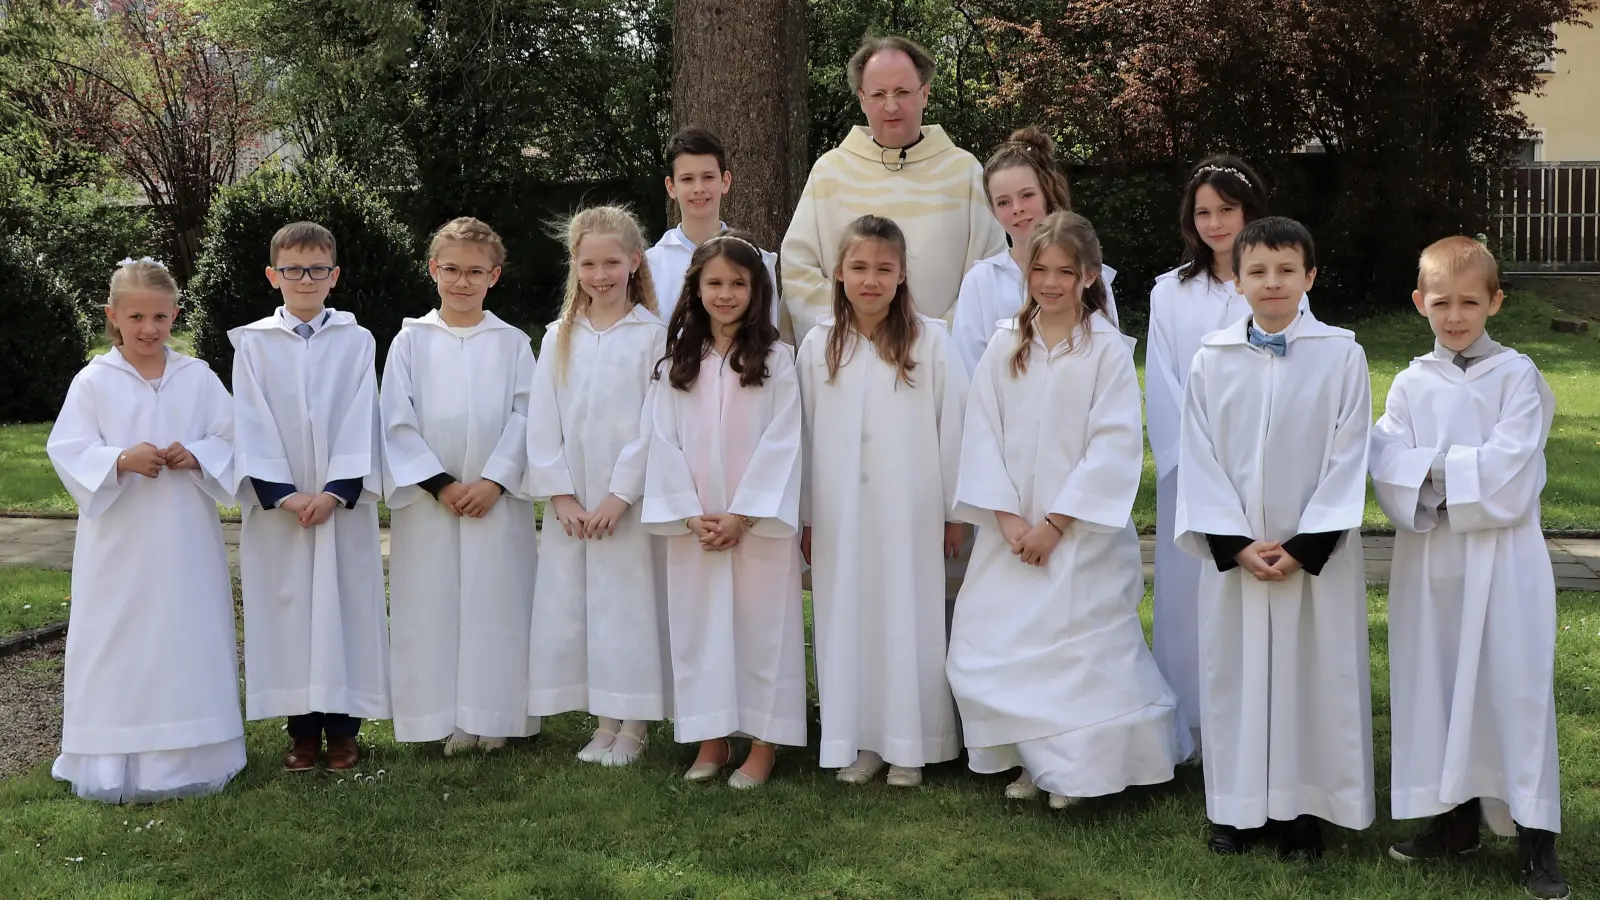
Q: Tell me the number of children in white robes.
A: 12